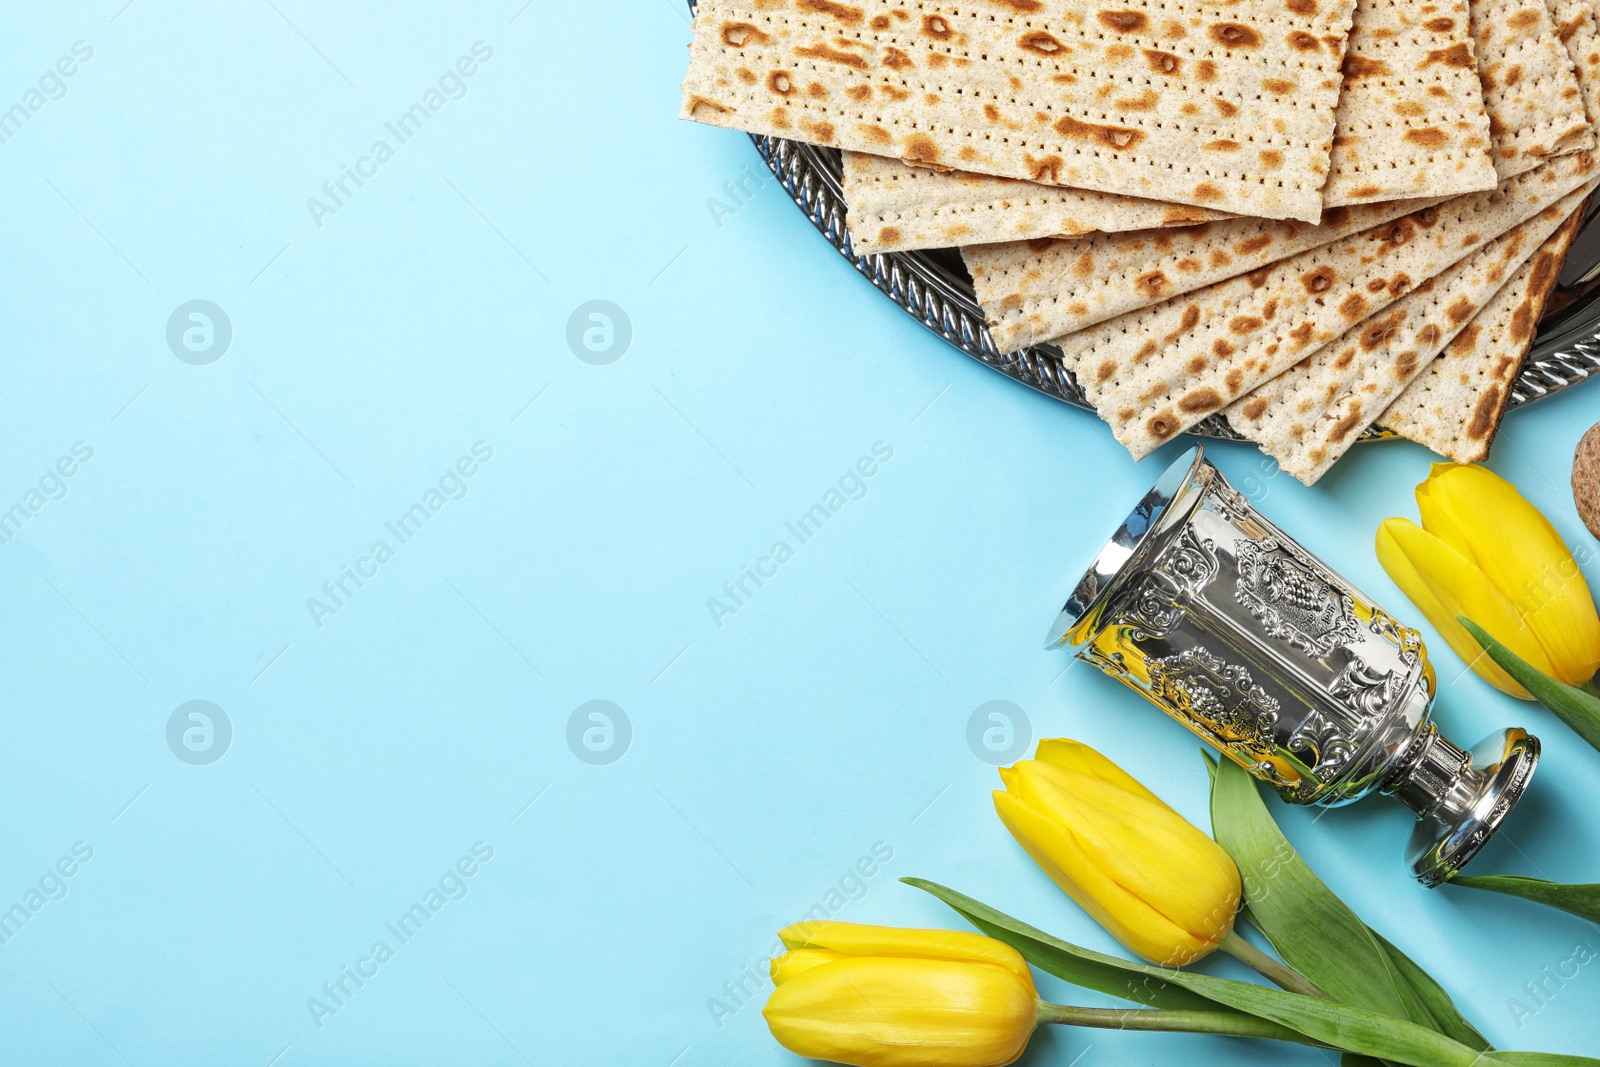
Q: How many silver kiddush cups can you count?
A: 1